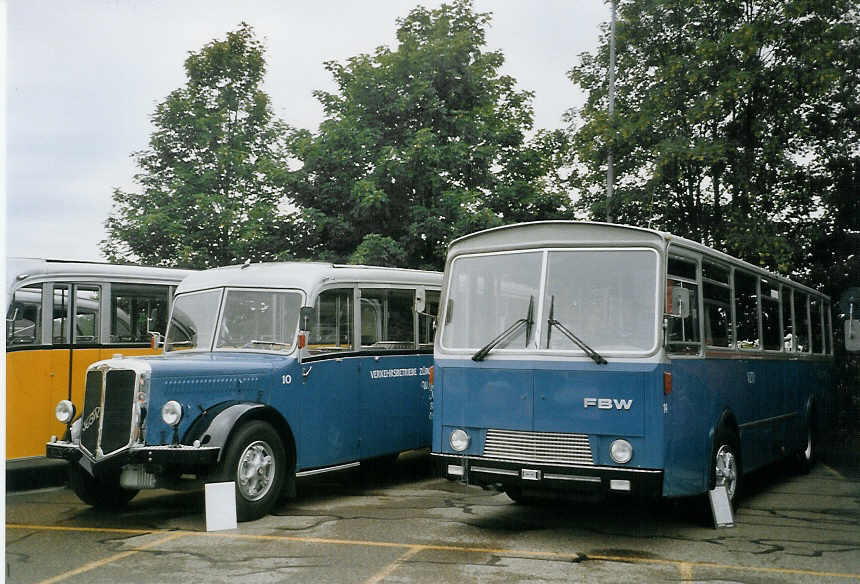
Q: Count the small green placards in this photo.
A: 0